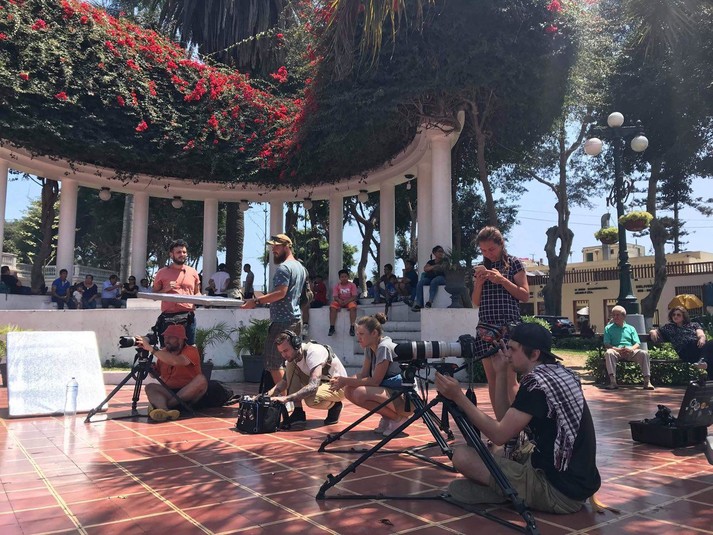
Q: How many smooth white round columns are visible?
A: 9